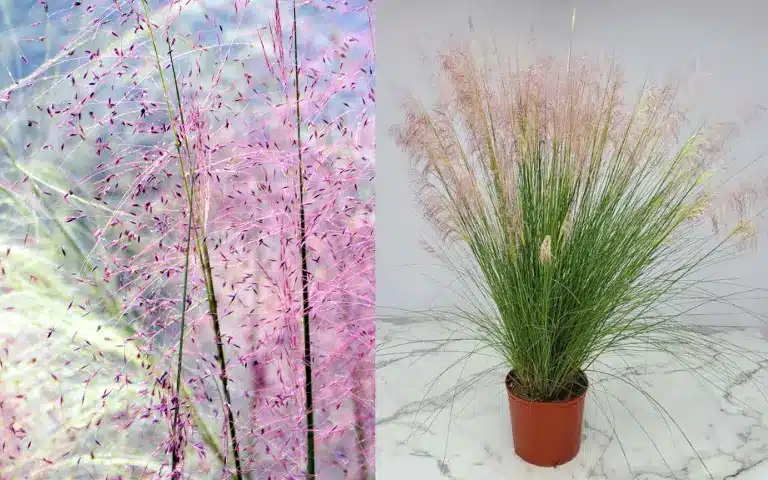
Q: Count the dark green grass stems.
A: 3